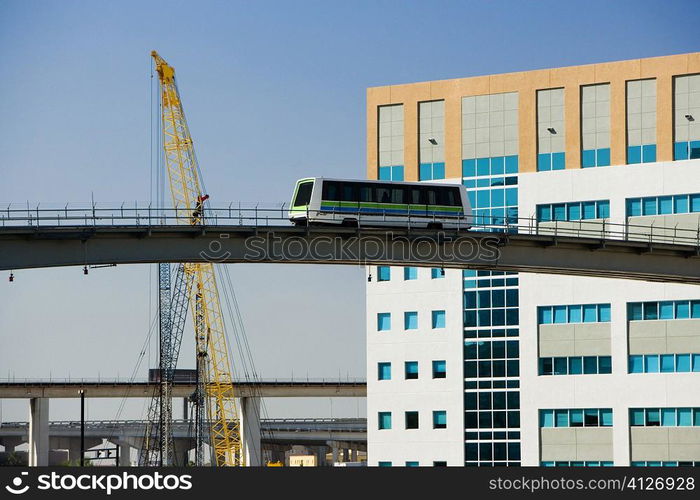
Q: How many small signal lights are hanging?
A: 4